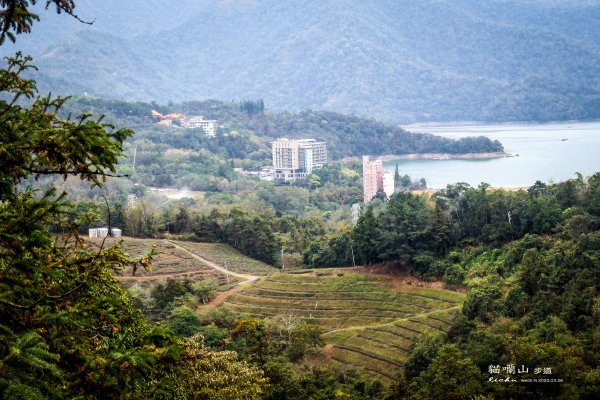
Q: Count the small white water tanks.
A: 3